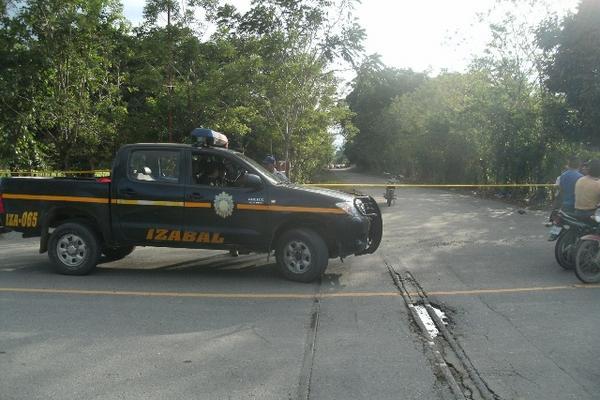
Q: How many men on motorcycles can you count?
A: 2